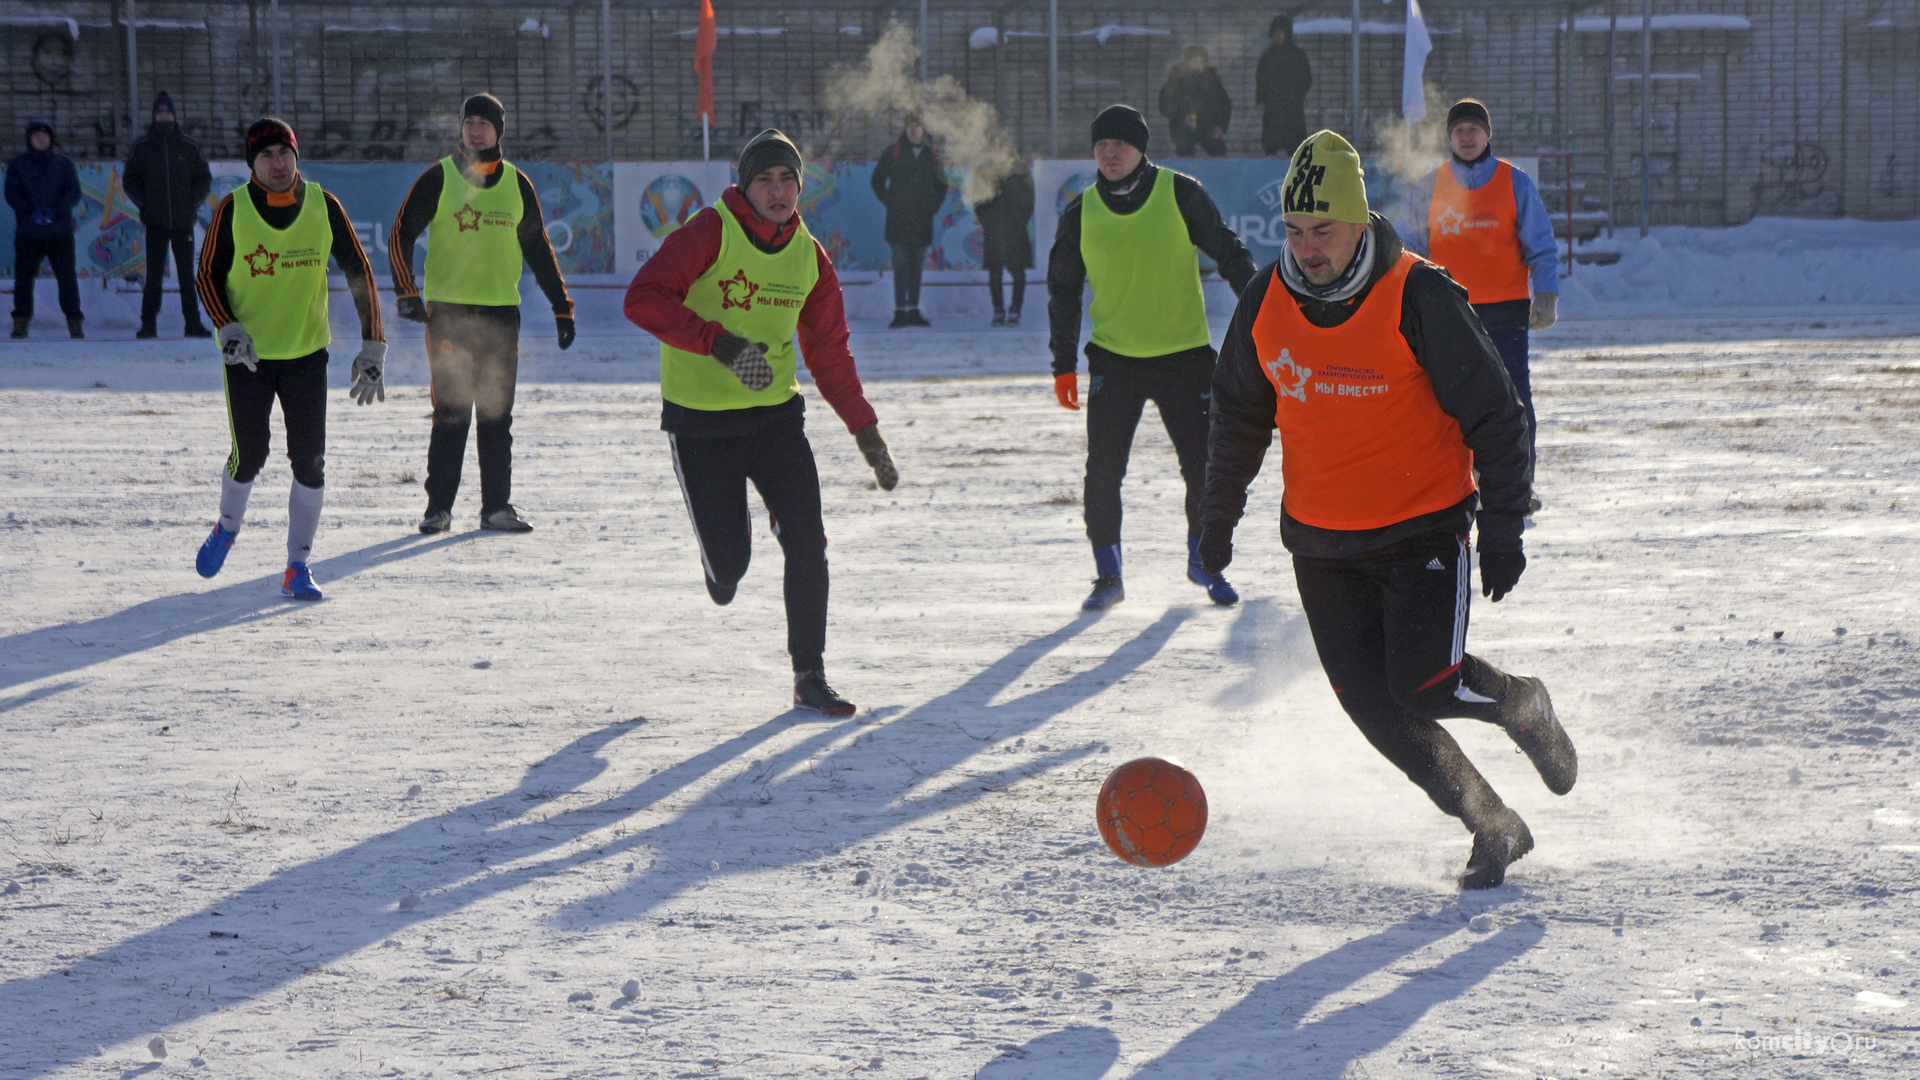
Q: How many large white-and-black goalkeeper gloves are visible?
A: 2